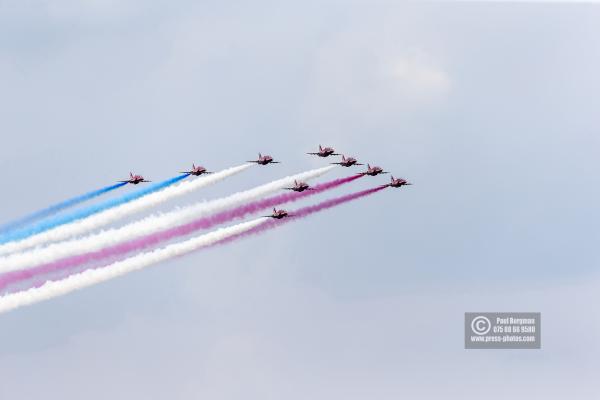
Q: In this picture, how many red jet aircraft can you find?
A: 9